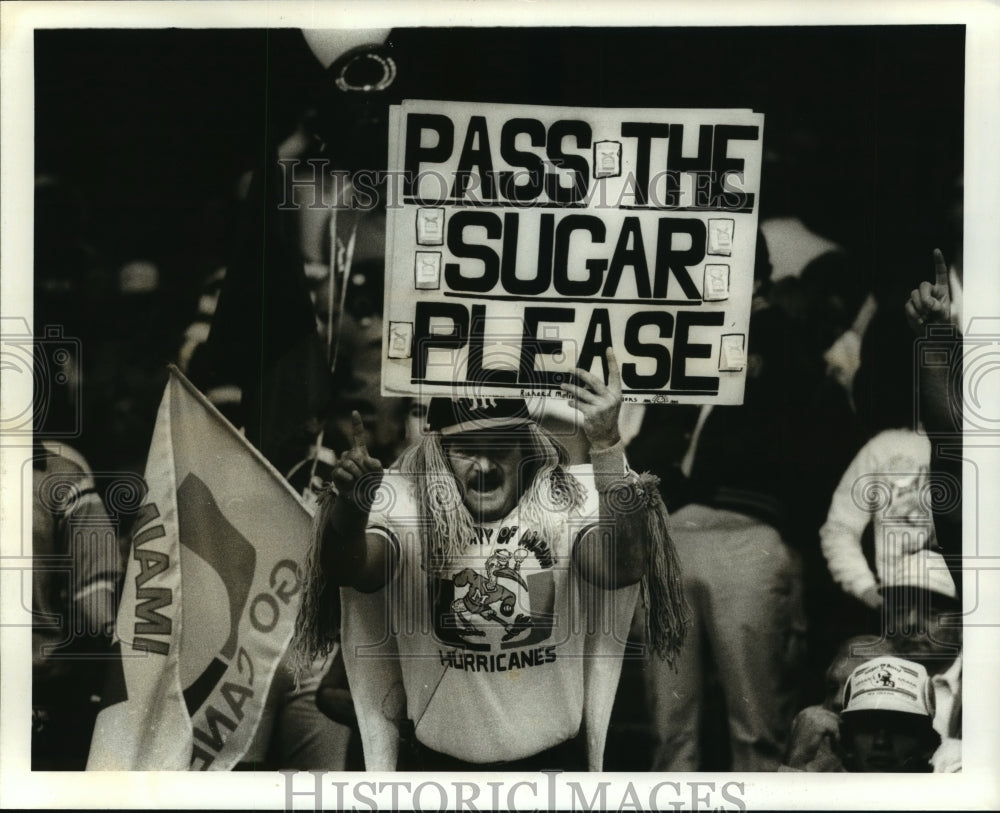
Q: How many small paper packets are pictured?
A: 7